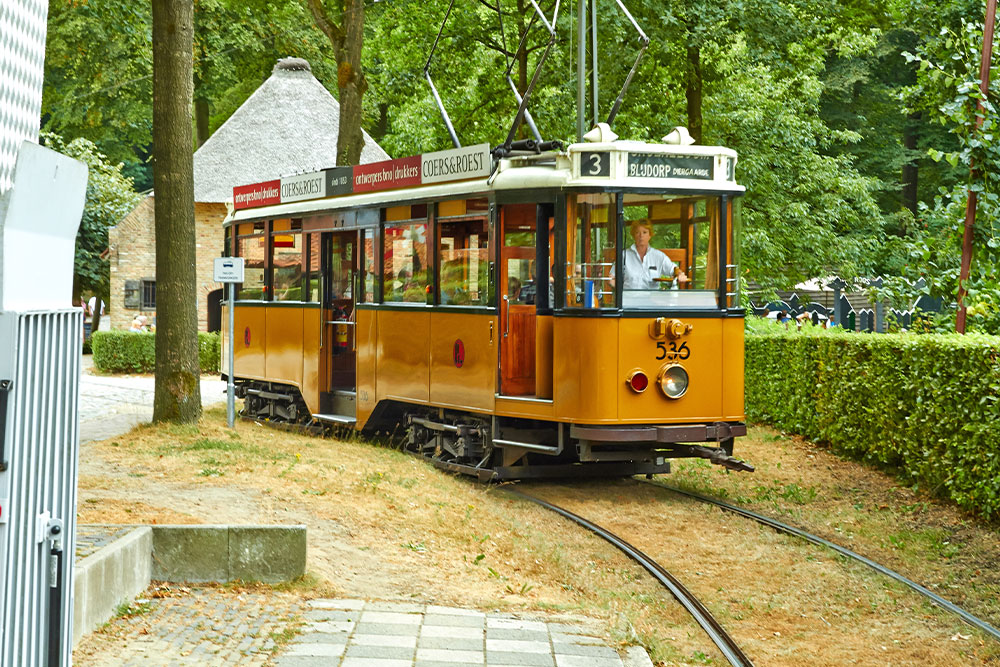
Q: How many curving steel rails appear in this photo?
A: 2